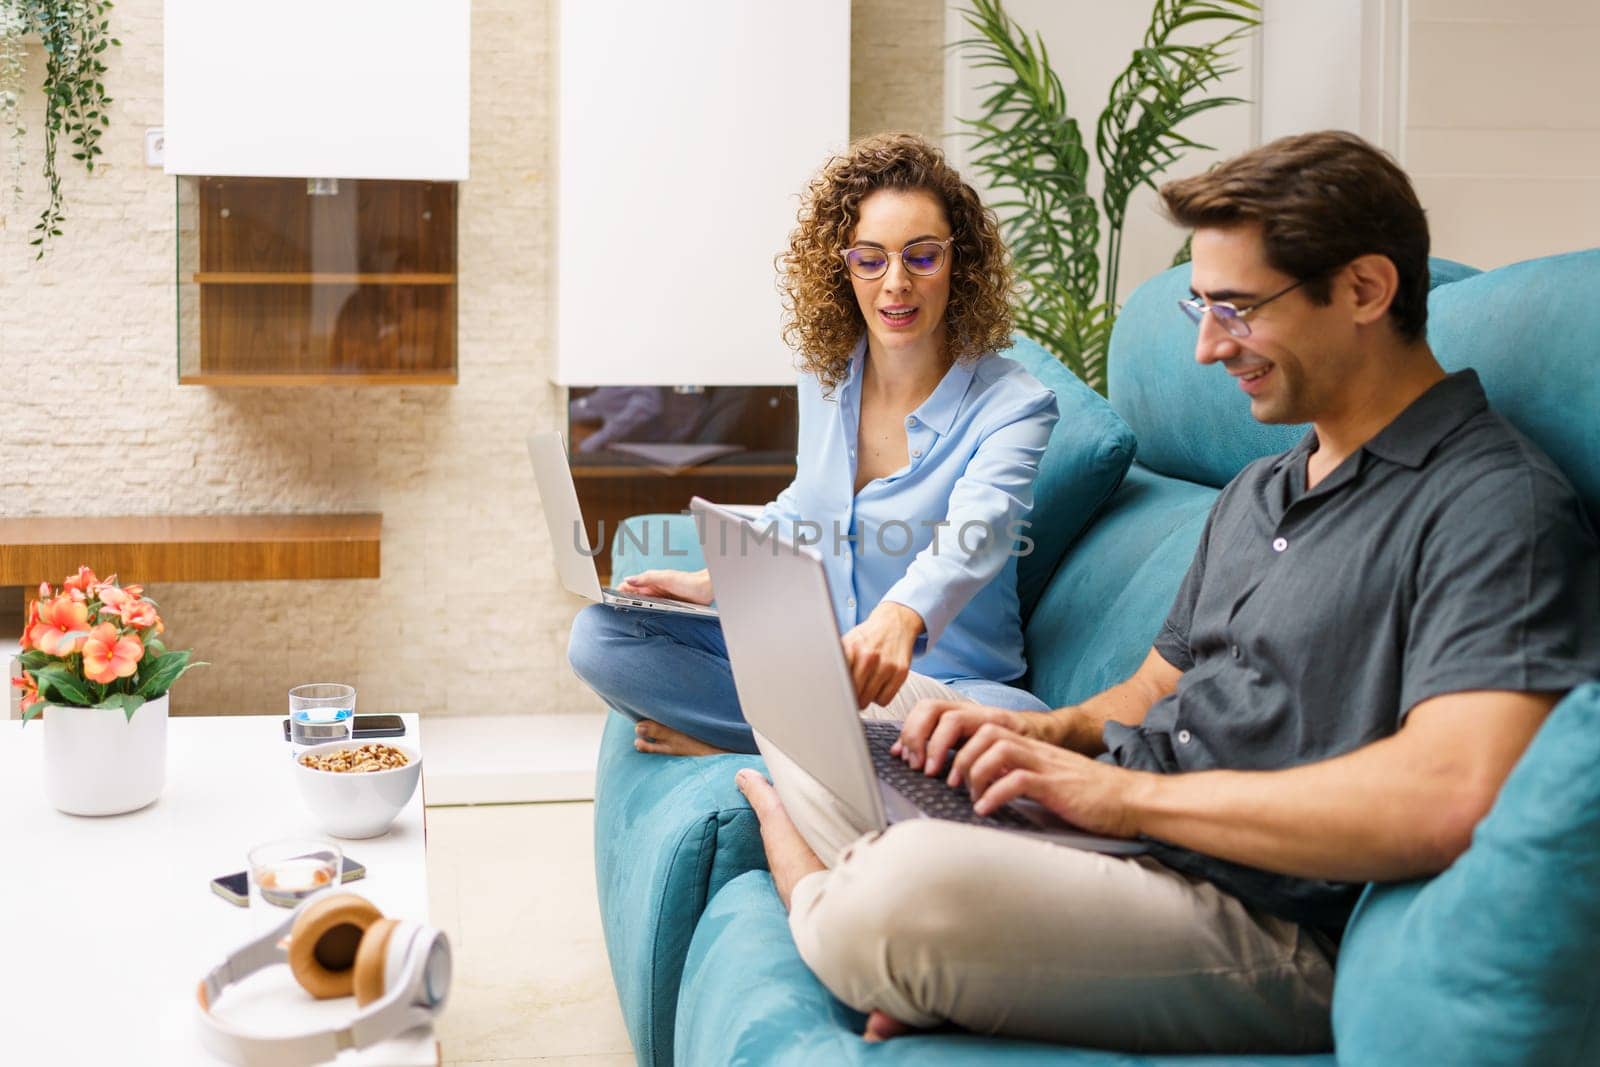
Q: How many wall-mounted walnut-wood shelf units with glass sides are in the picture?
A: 2